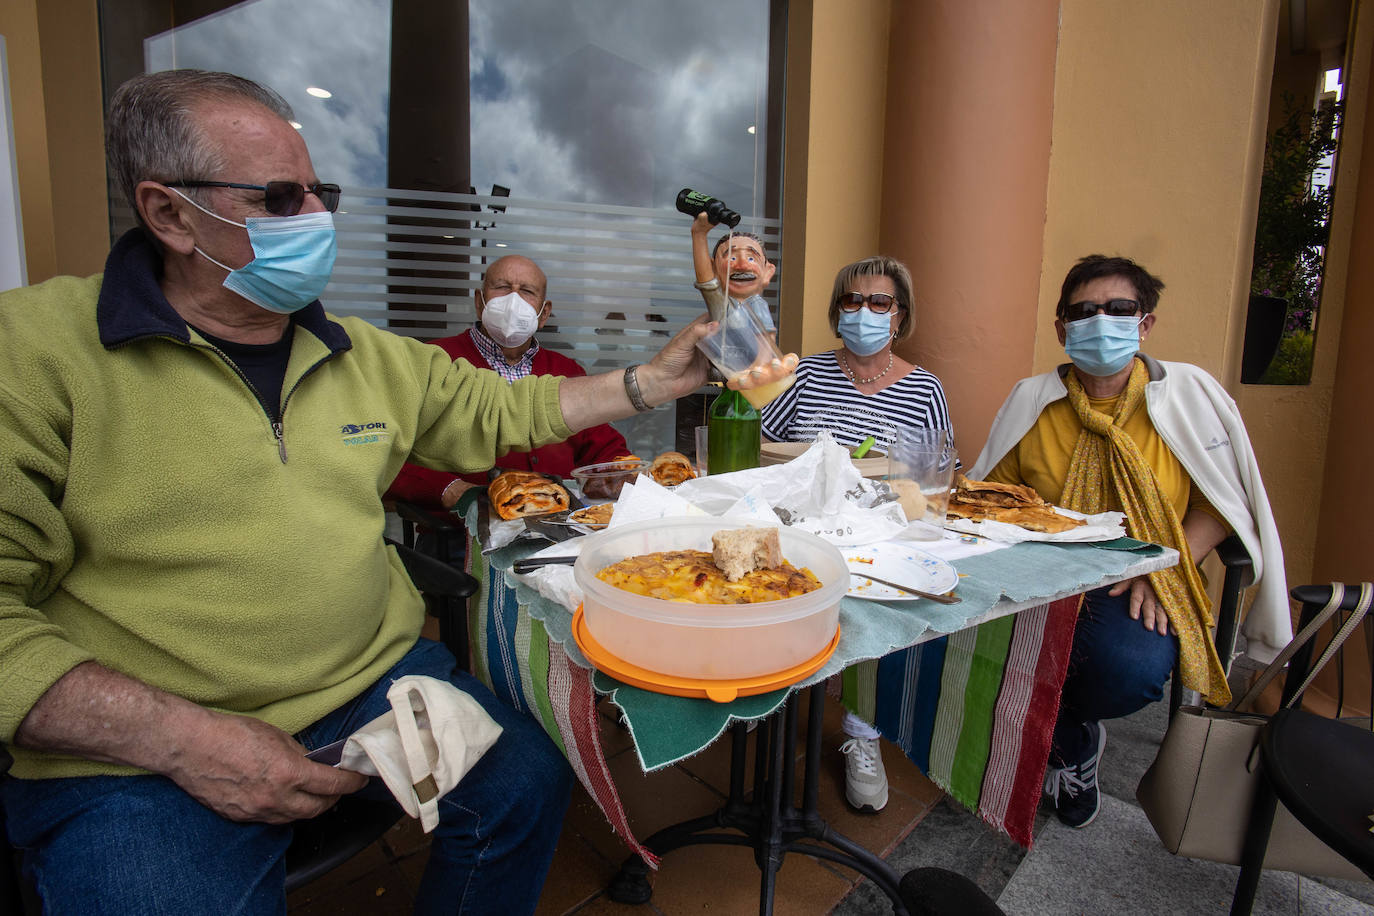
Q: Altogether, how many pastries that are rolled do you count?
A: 2